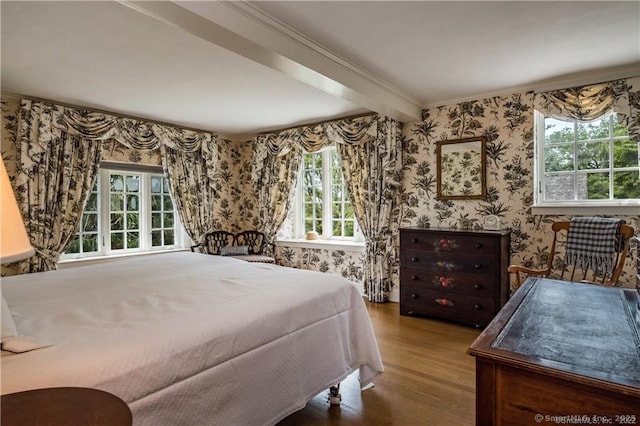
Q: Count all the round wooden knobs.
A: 8